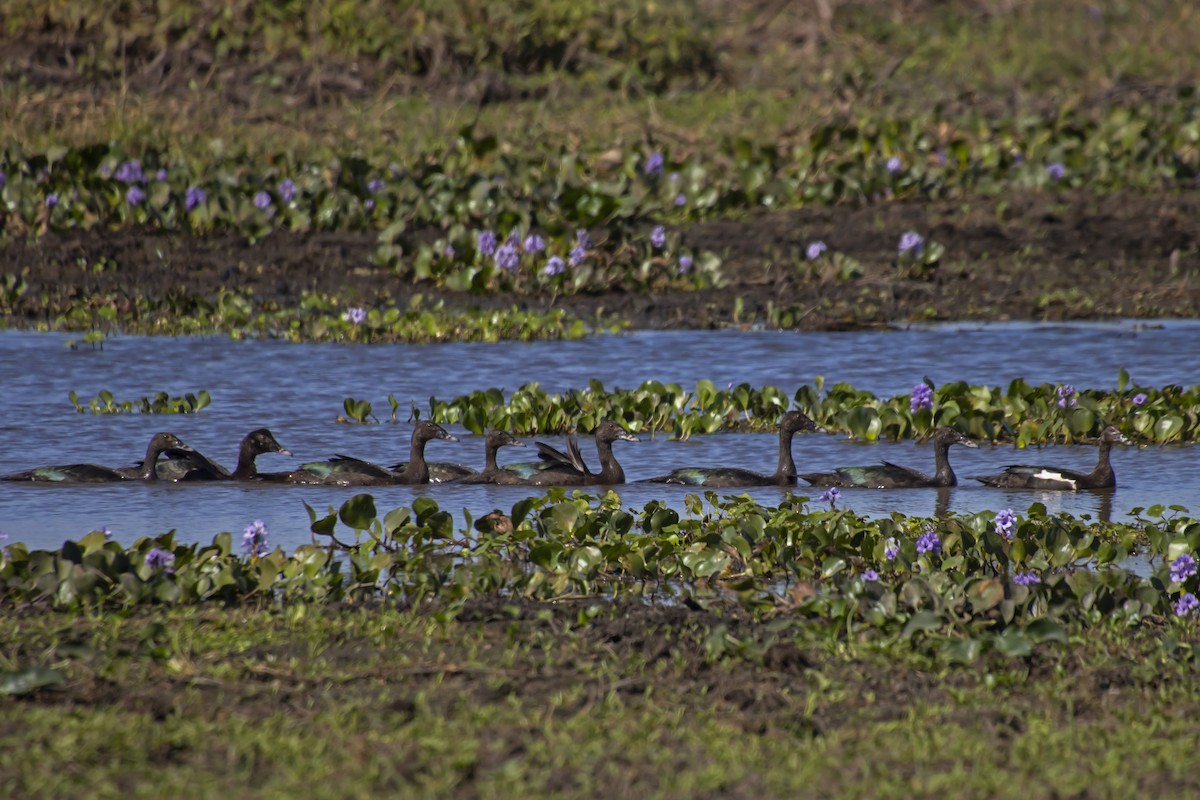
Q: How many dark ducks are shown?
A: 8